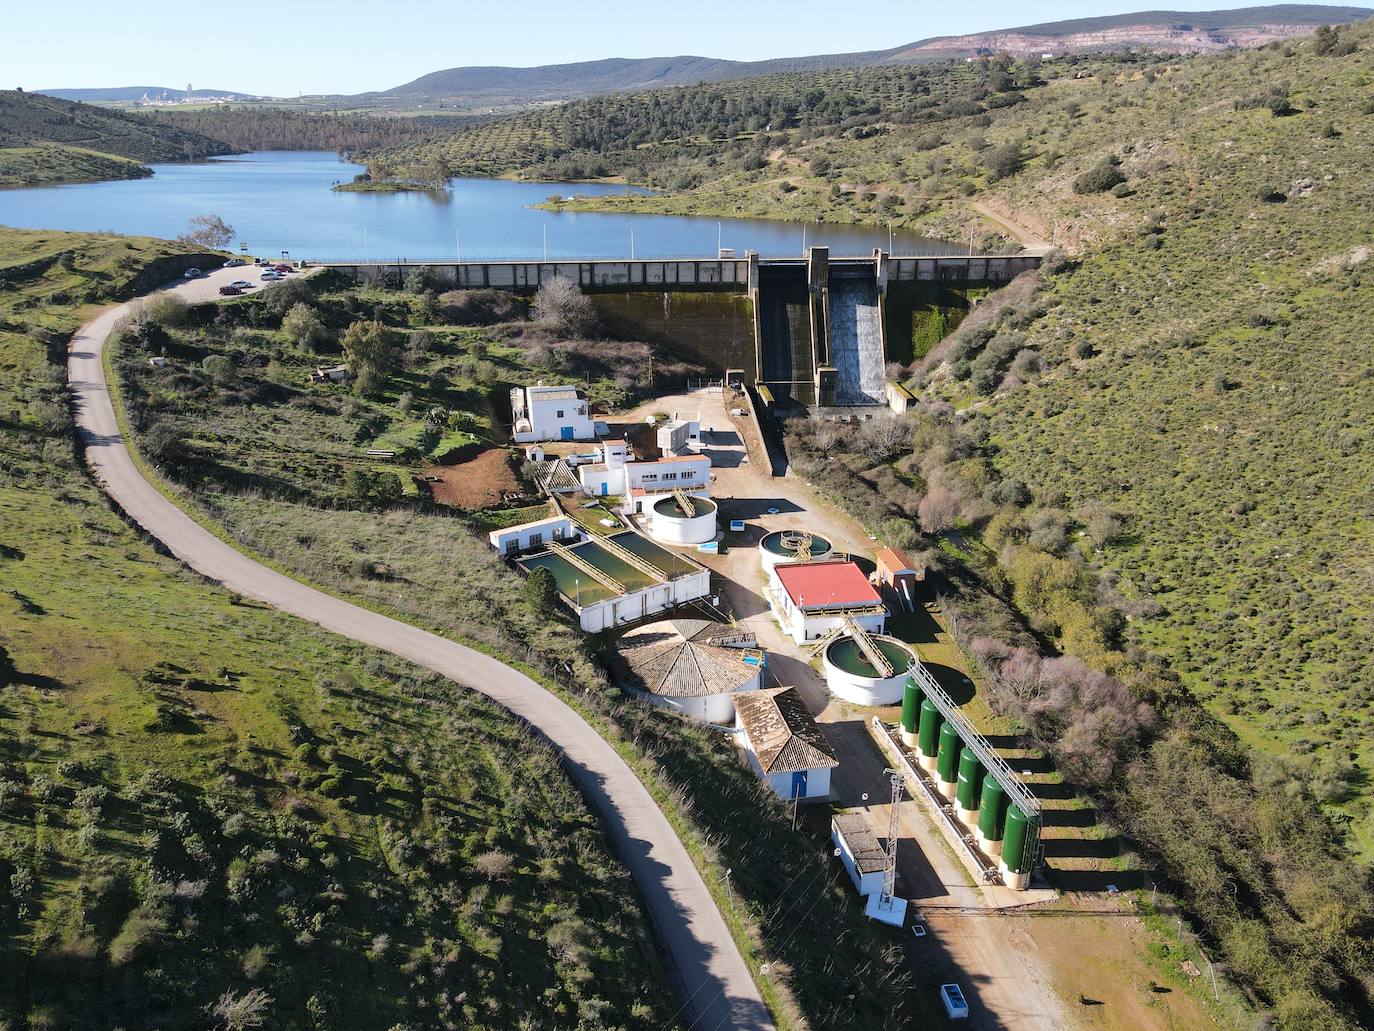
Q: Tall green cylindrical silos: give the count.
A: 6